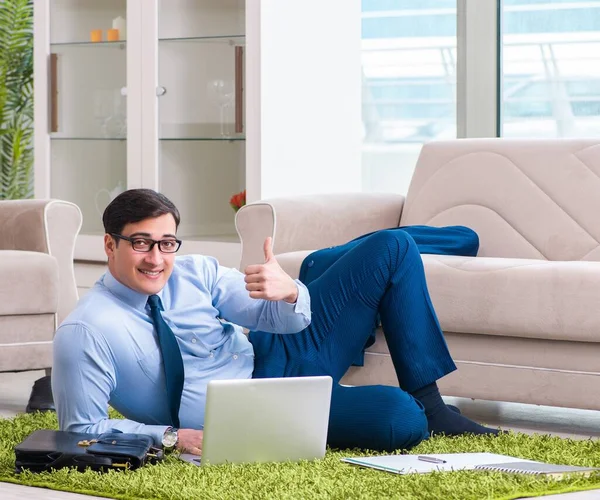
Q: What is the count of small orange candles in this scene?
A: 2